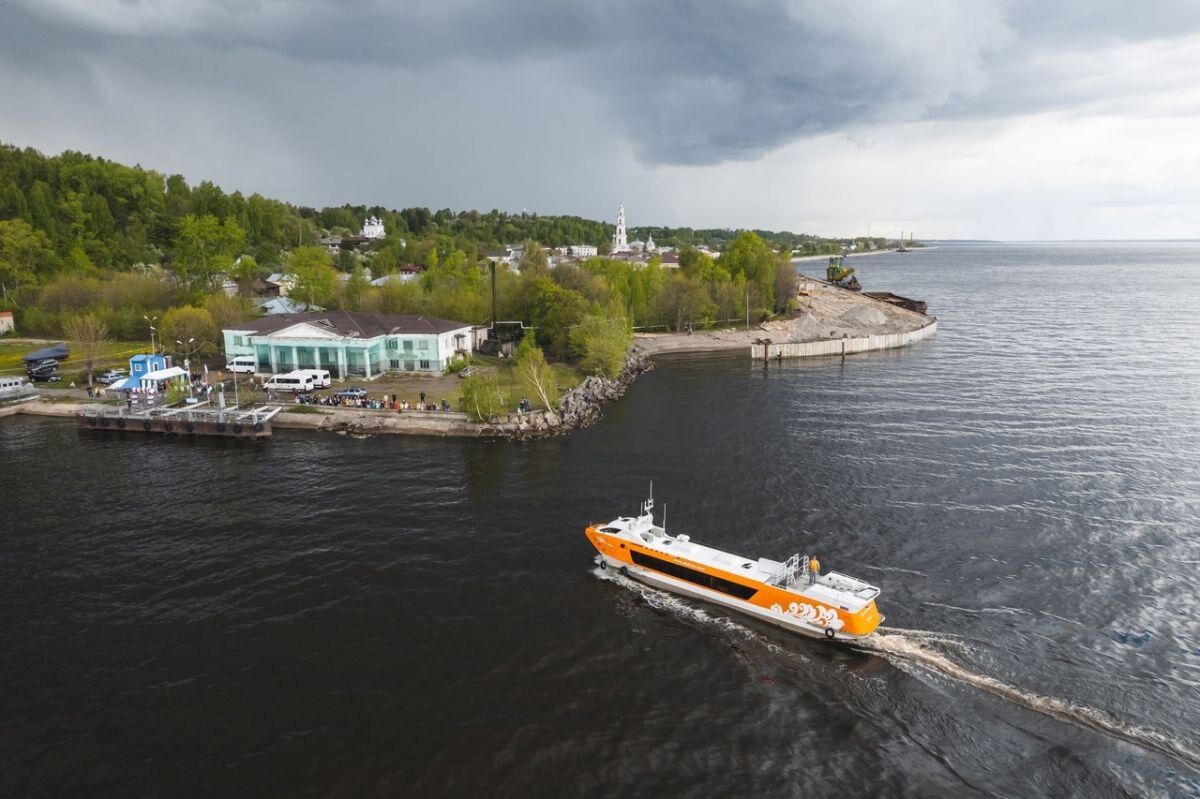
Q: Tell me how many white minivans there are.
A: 3